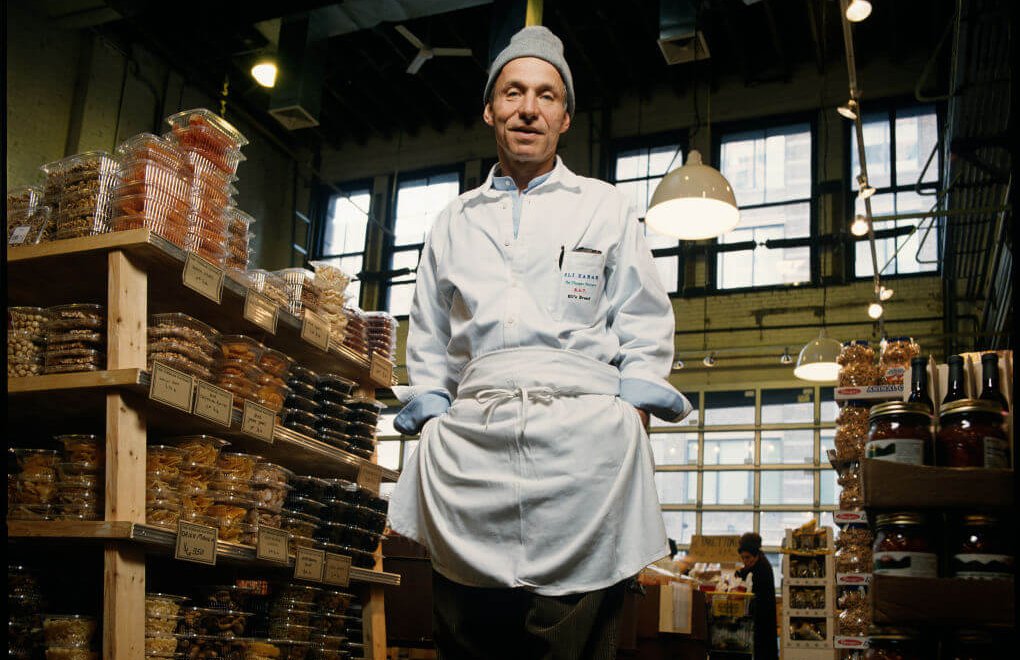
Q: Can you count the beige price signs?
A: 12